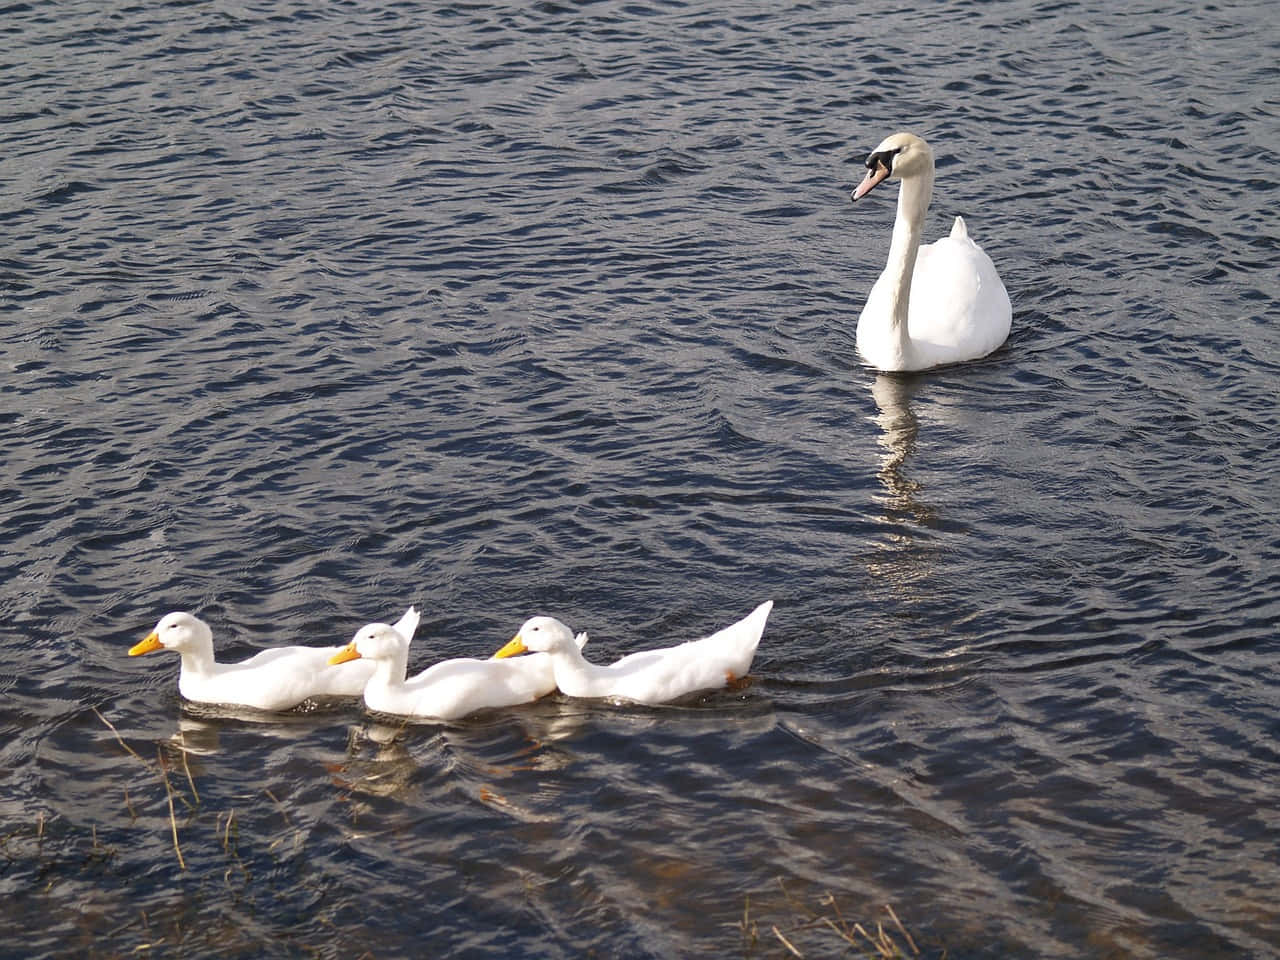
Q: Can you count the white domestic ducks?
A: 3